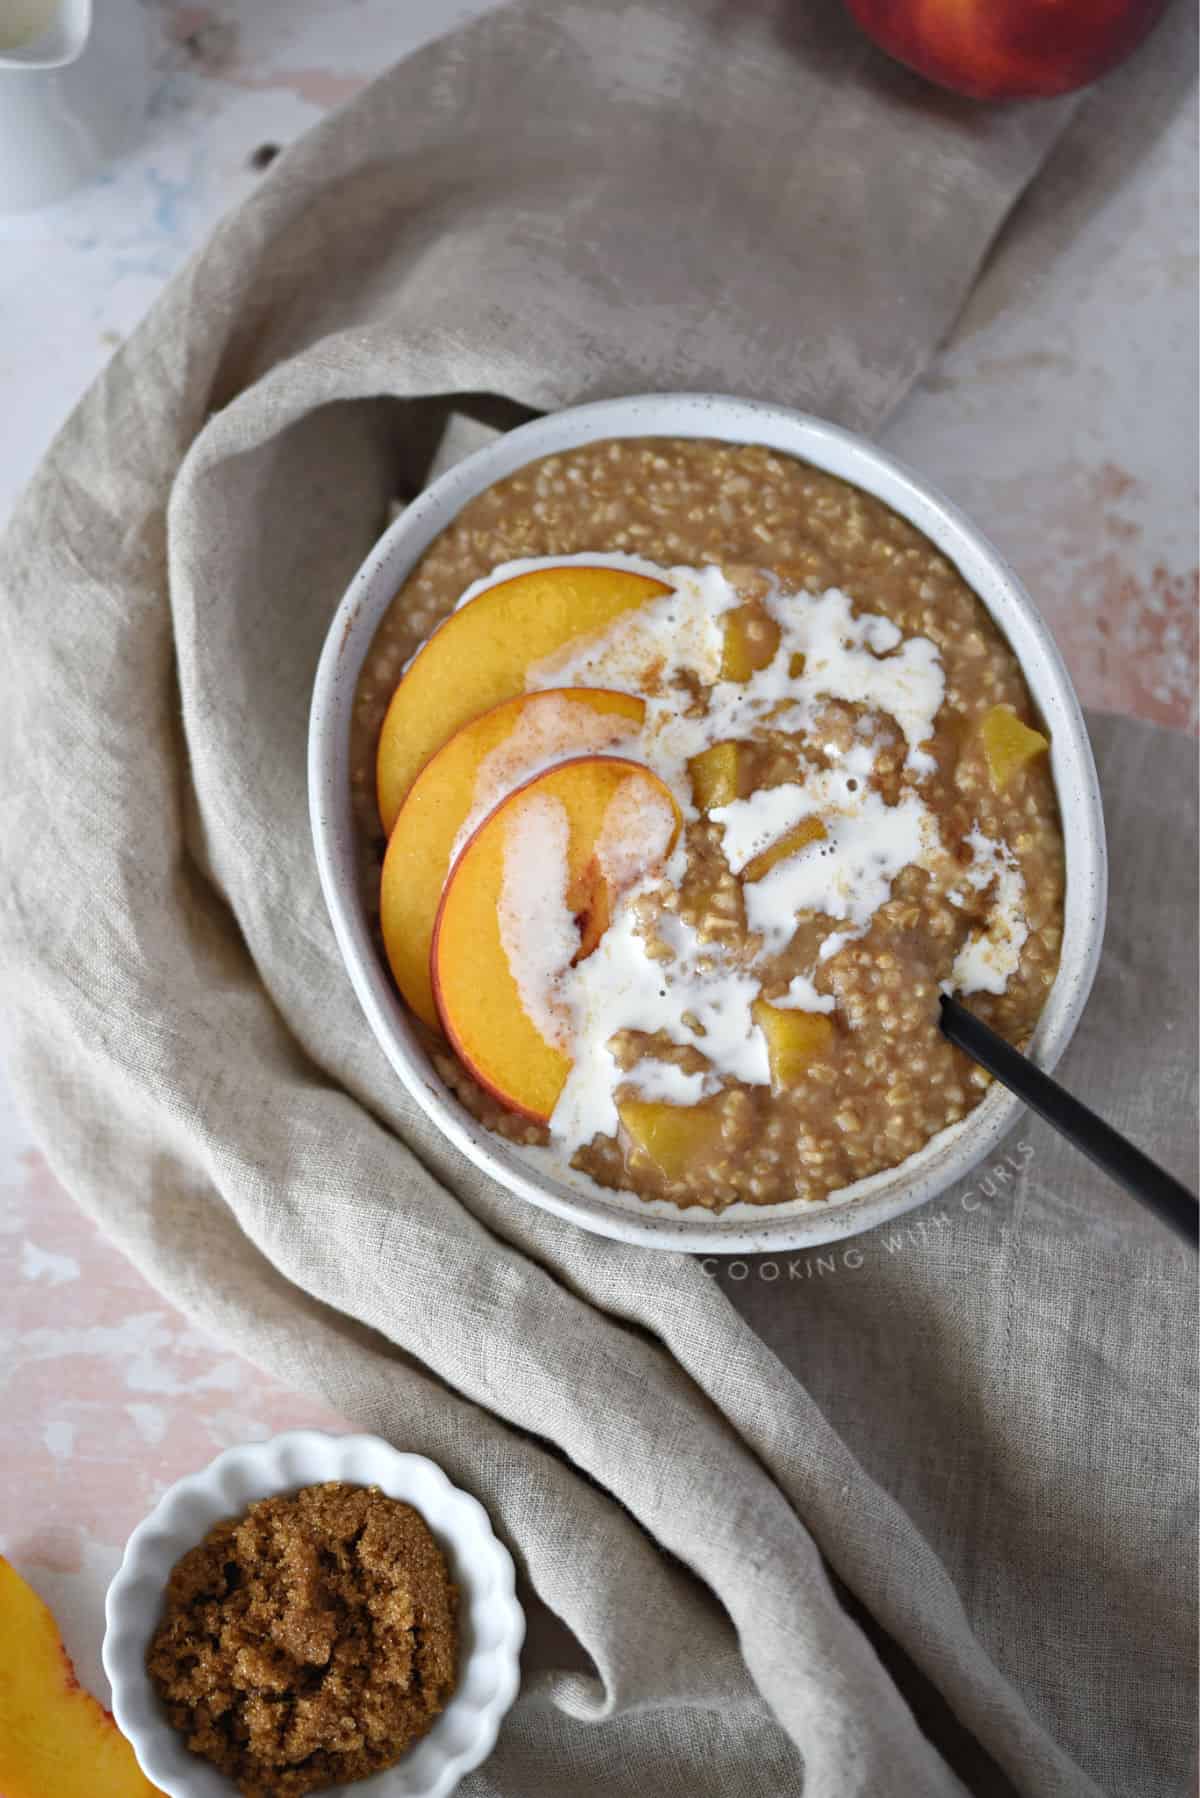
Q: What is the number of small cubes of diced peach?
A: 6